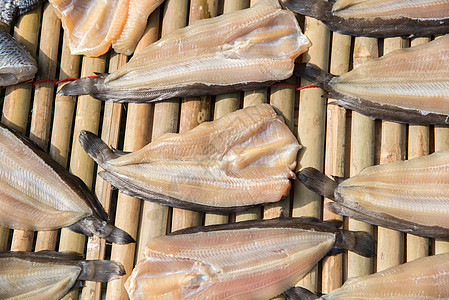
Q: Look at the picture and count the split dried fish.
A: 10